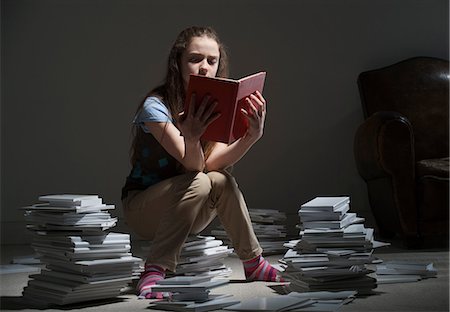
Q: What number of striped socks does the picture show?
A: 2